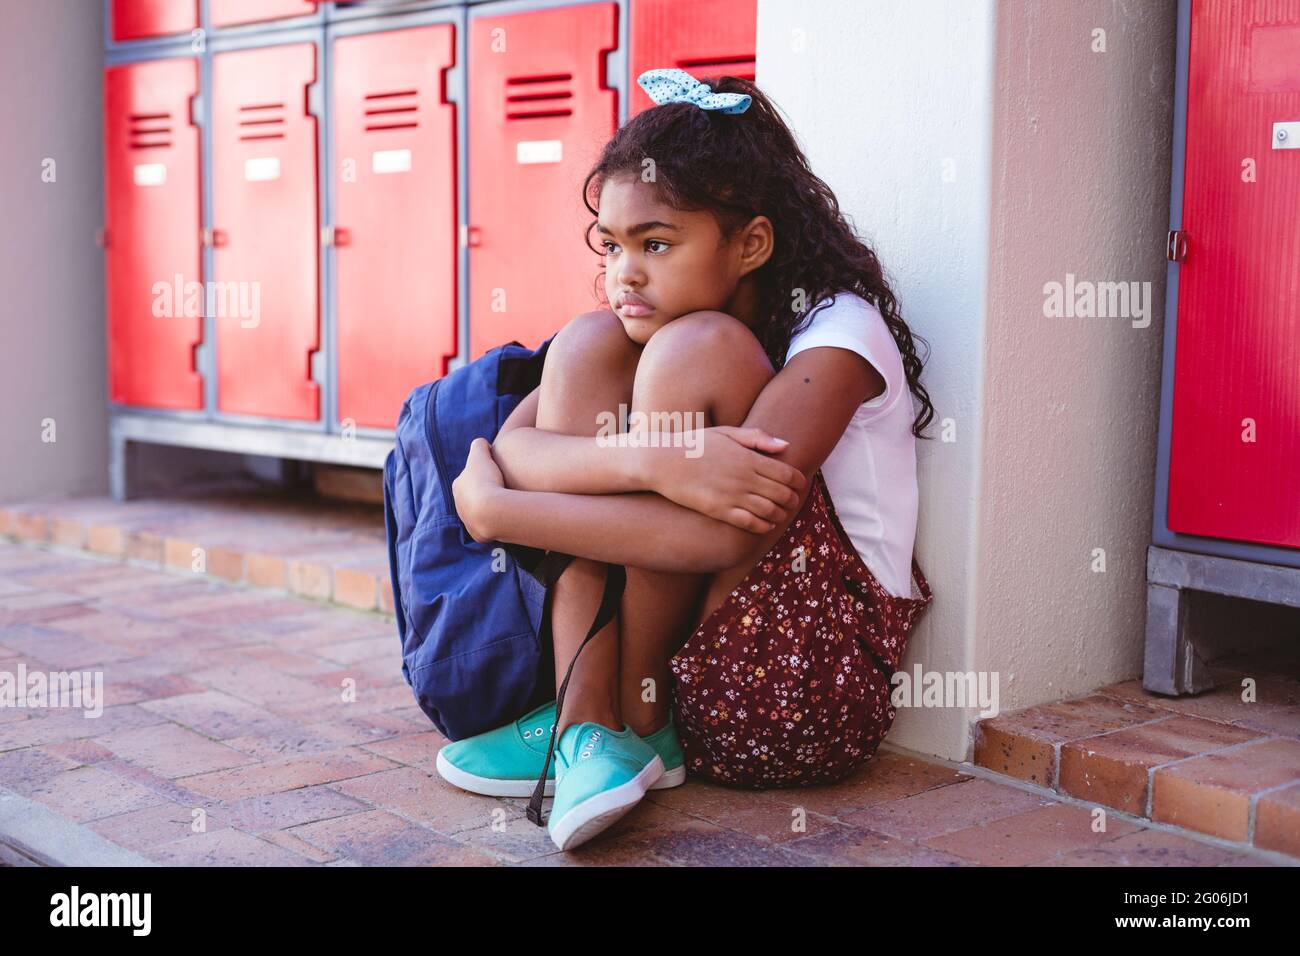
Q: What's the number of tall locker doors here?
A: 6